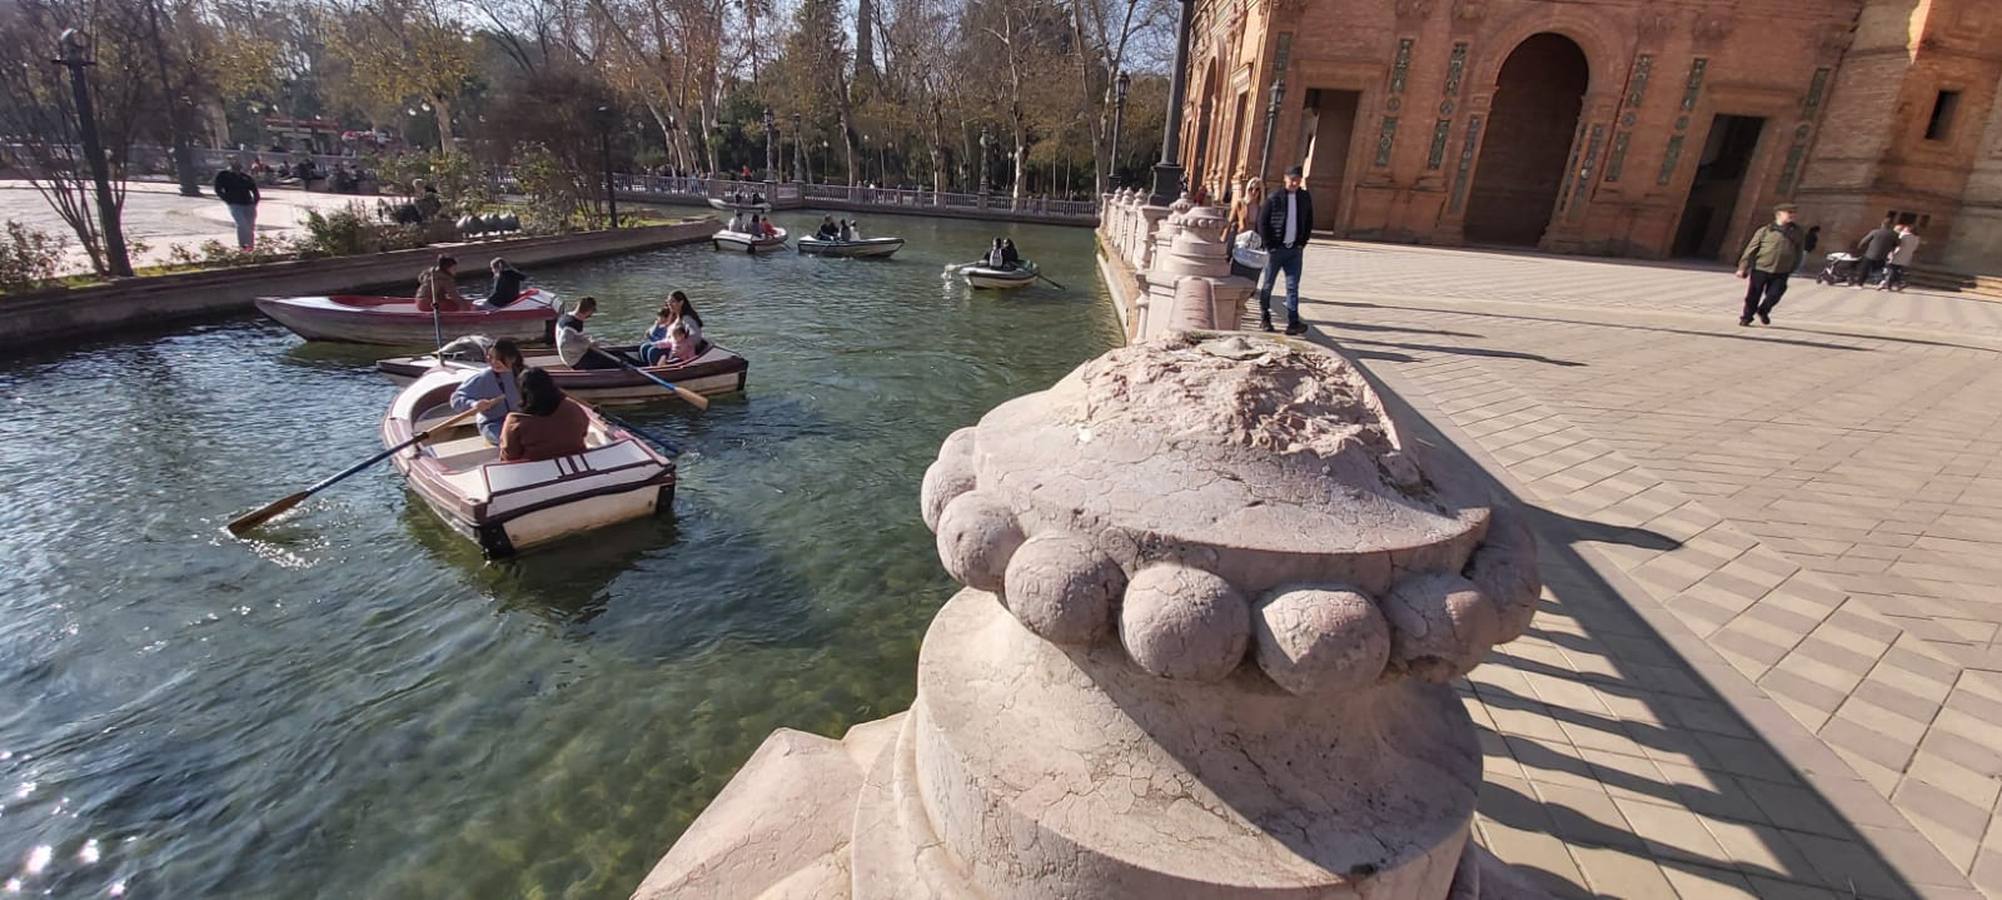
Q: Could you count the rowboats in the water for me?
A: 7